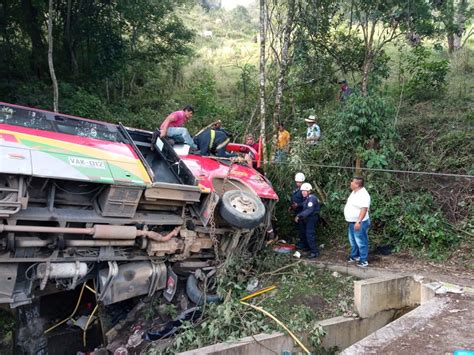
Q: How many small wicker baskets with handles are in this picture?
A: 0